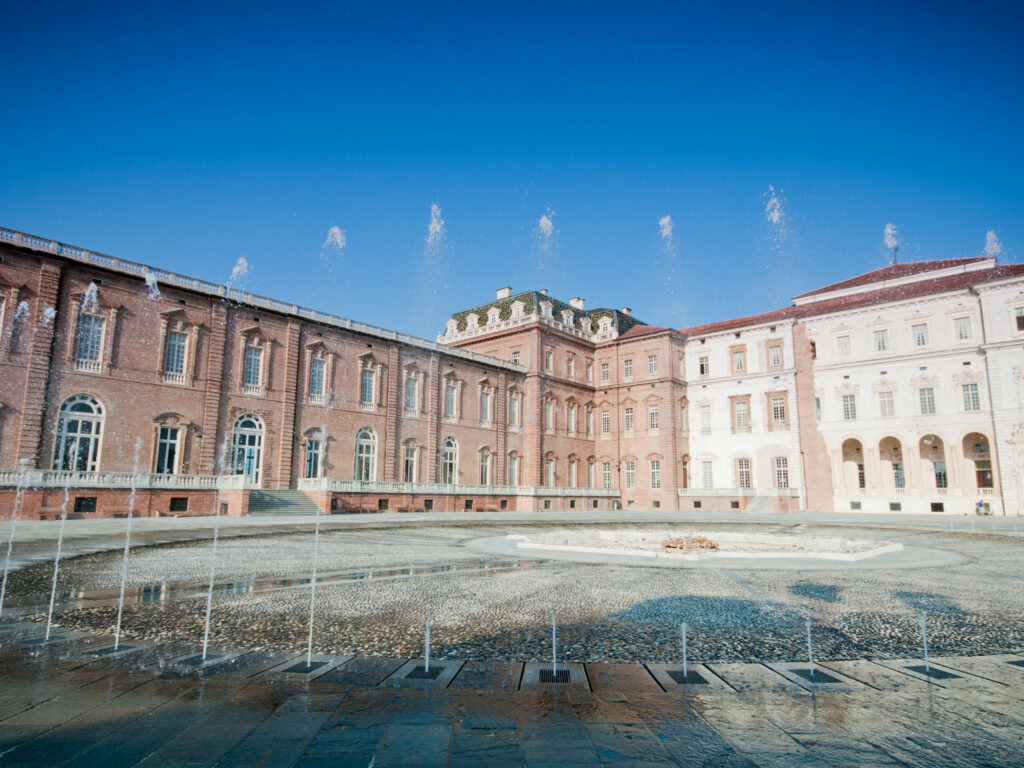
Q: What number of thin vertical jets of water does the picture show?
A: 10